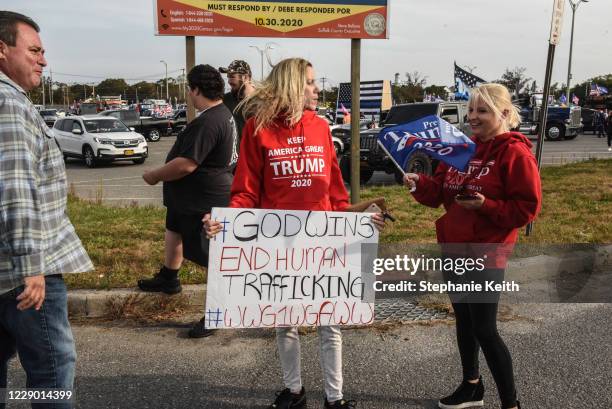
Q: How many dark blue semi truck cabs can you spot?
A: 1